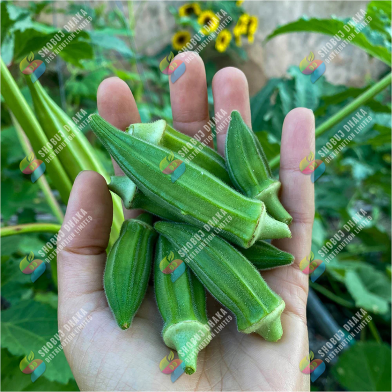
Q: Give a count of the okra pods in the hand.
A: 7